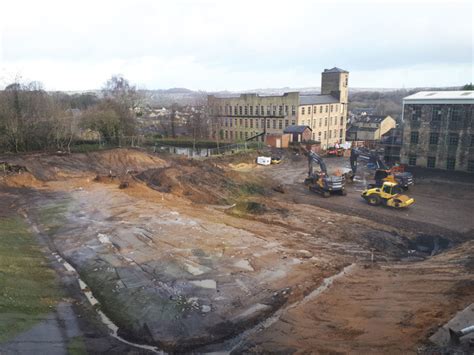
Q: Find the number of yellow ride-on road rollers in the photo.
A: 1